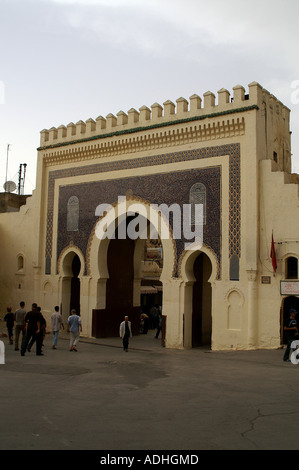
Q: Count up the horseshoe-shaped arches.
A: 3